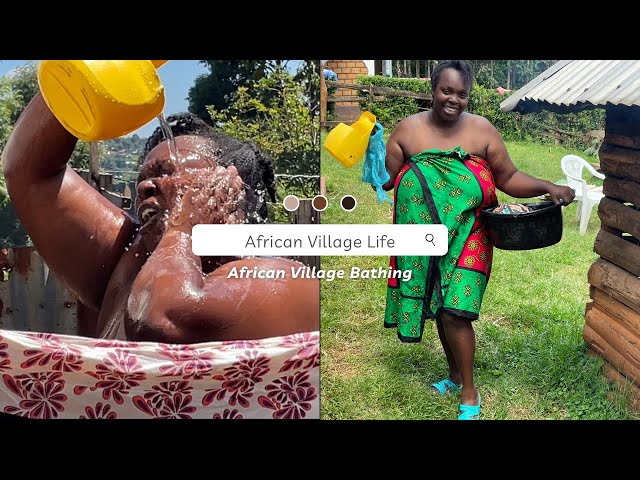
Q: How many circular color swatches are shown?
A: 3